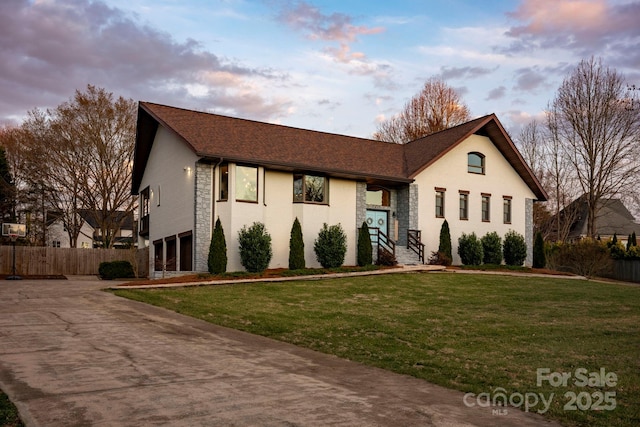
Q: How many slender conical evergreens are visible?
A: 5